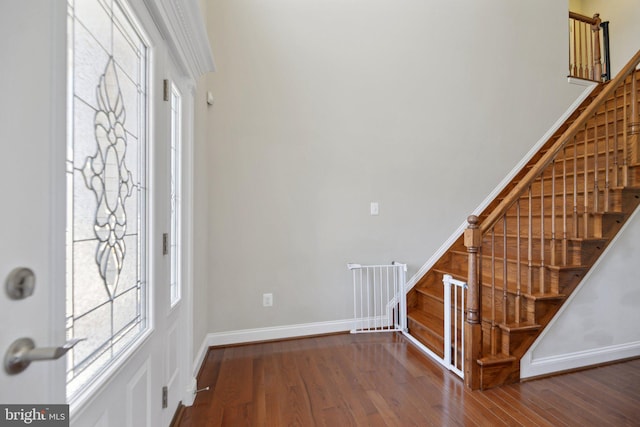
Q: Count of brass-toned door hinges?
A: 3